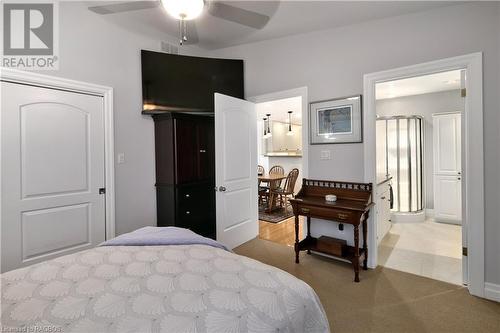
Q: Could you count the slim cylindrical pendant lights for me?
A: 3